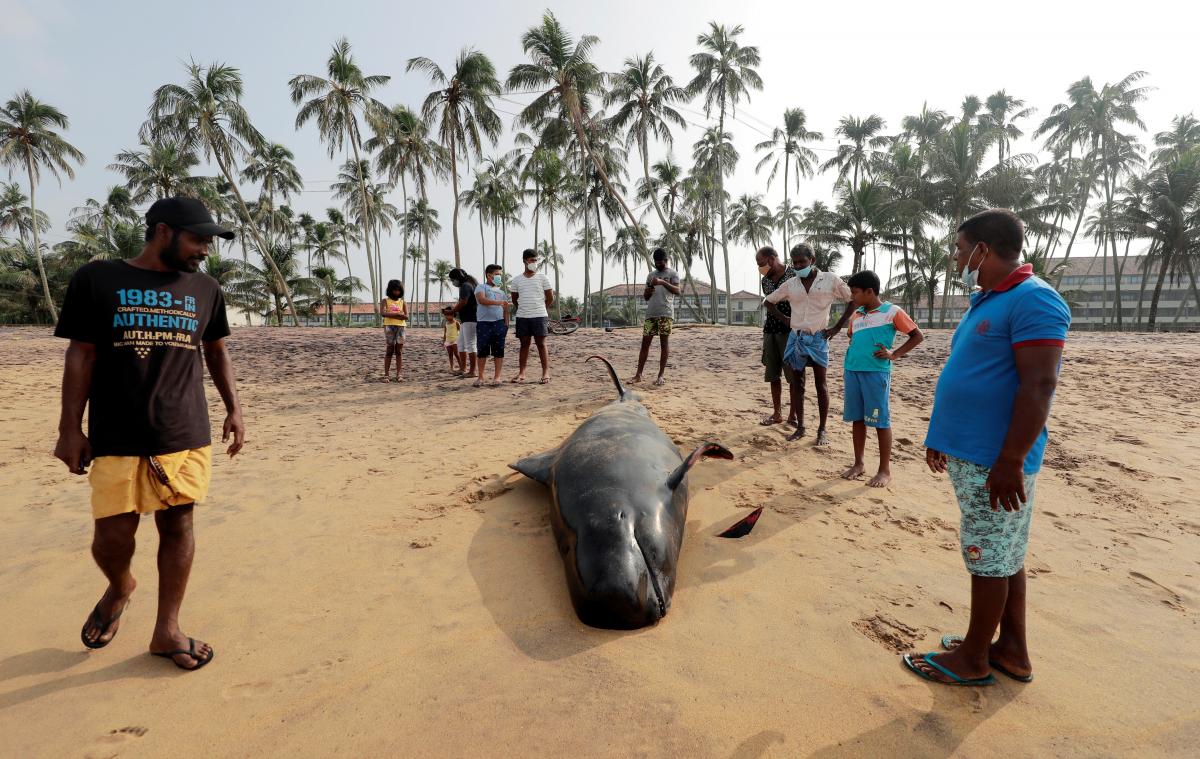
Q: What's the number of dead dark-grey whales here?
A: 1